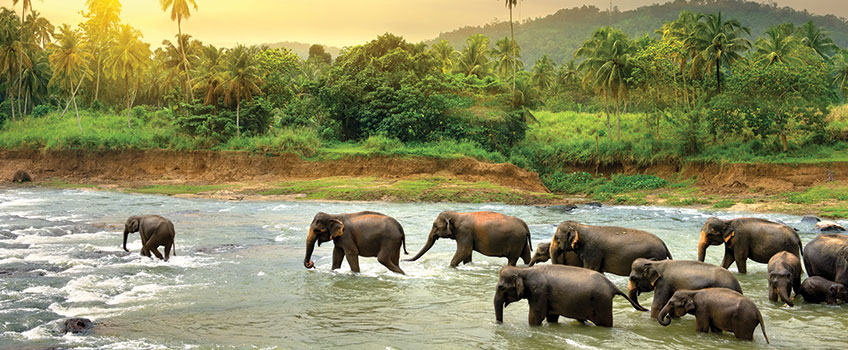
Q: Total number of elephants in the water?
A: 12